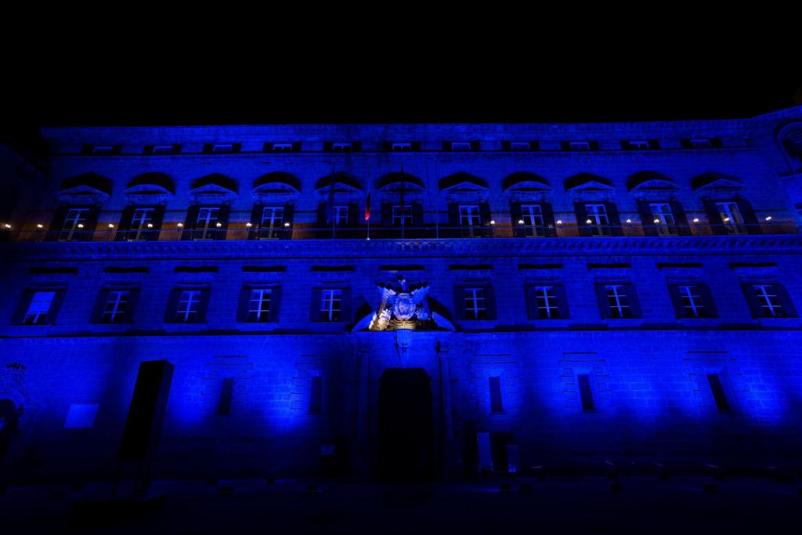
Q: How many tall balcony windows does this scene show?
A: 11